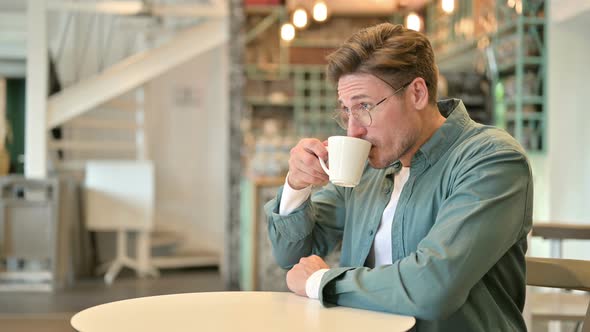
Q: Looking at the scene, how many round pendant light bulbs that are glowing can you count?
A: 5